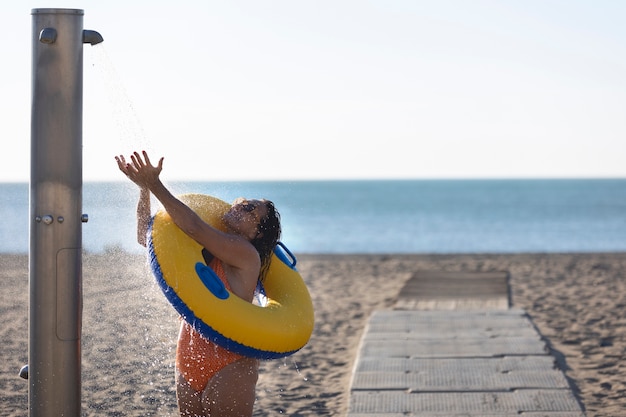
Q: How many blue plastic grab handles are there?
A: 2